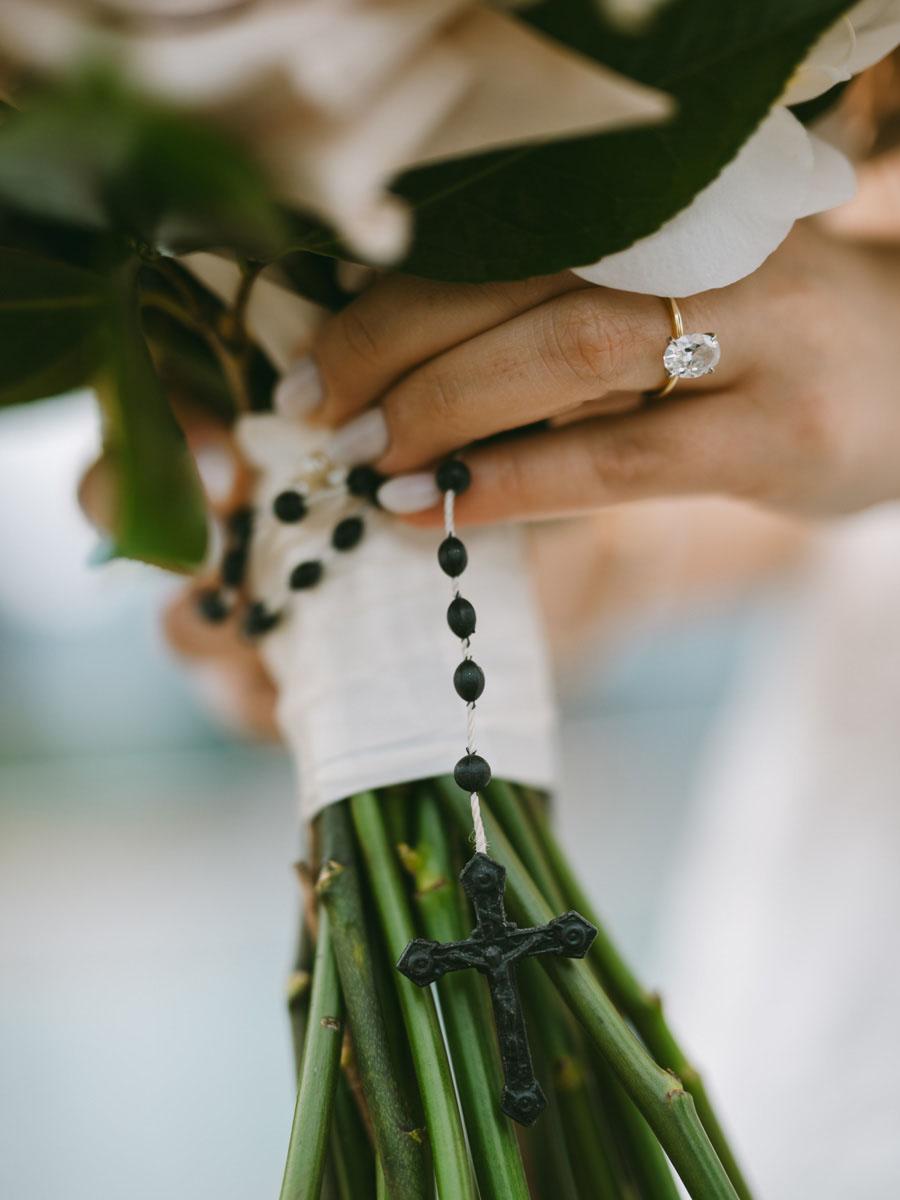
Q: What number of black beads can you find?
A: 13